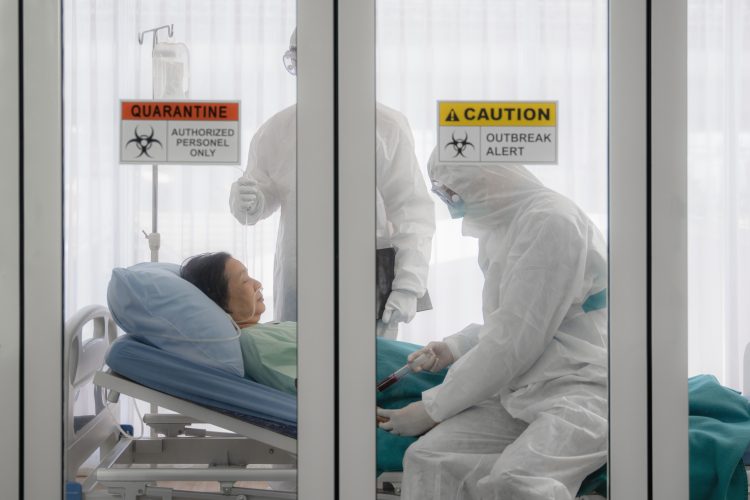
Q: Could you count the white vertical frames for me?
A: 6